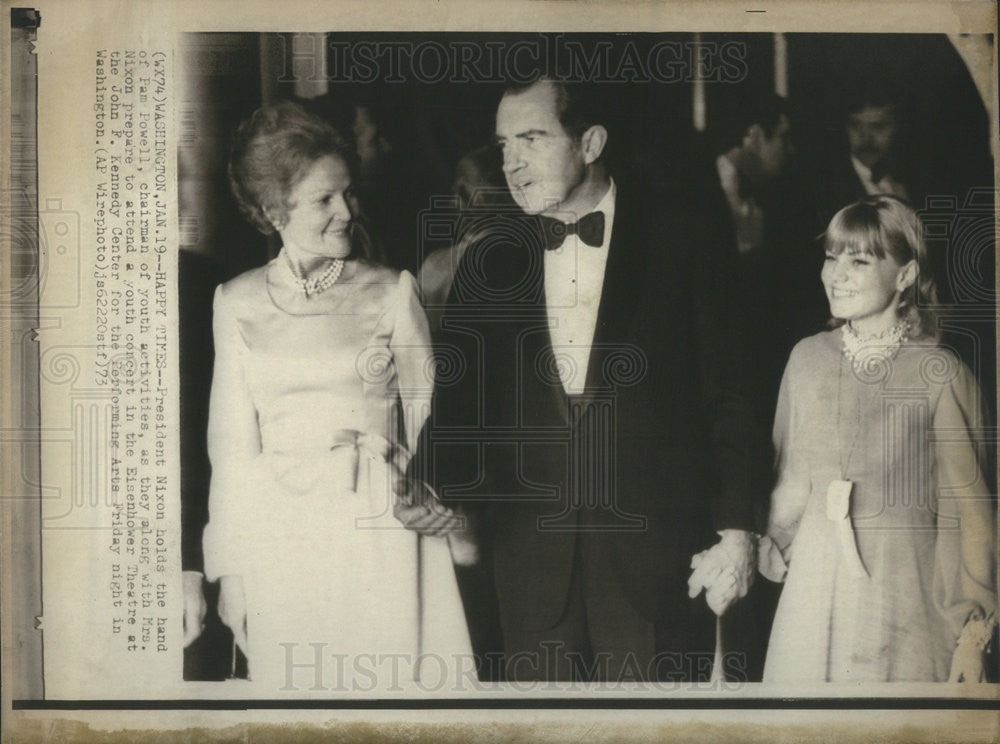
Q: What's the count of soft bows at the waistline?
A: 1